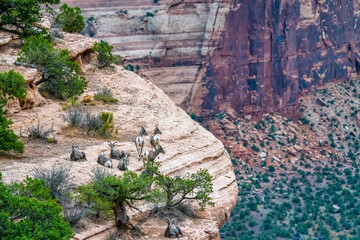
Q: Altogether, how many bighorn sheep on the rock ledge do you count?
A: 8